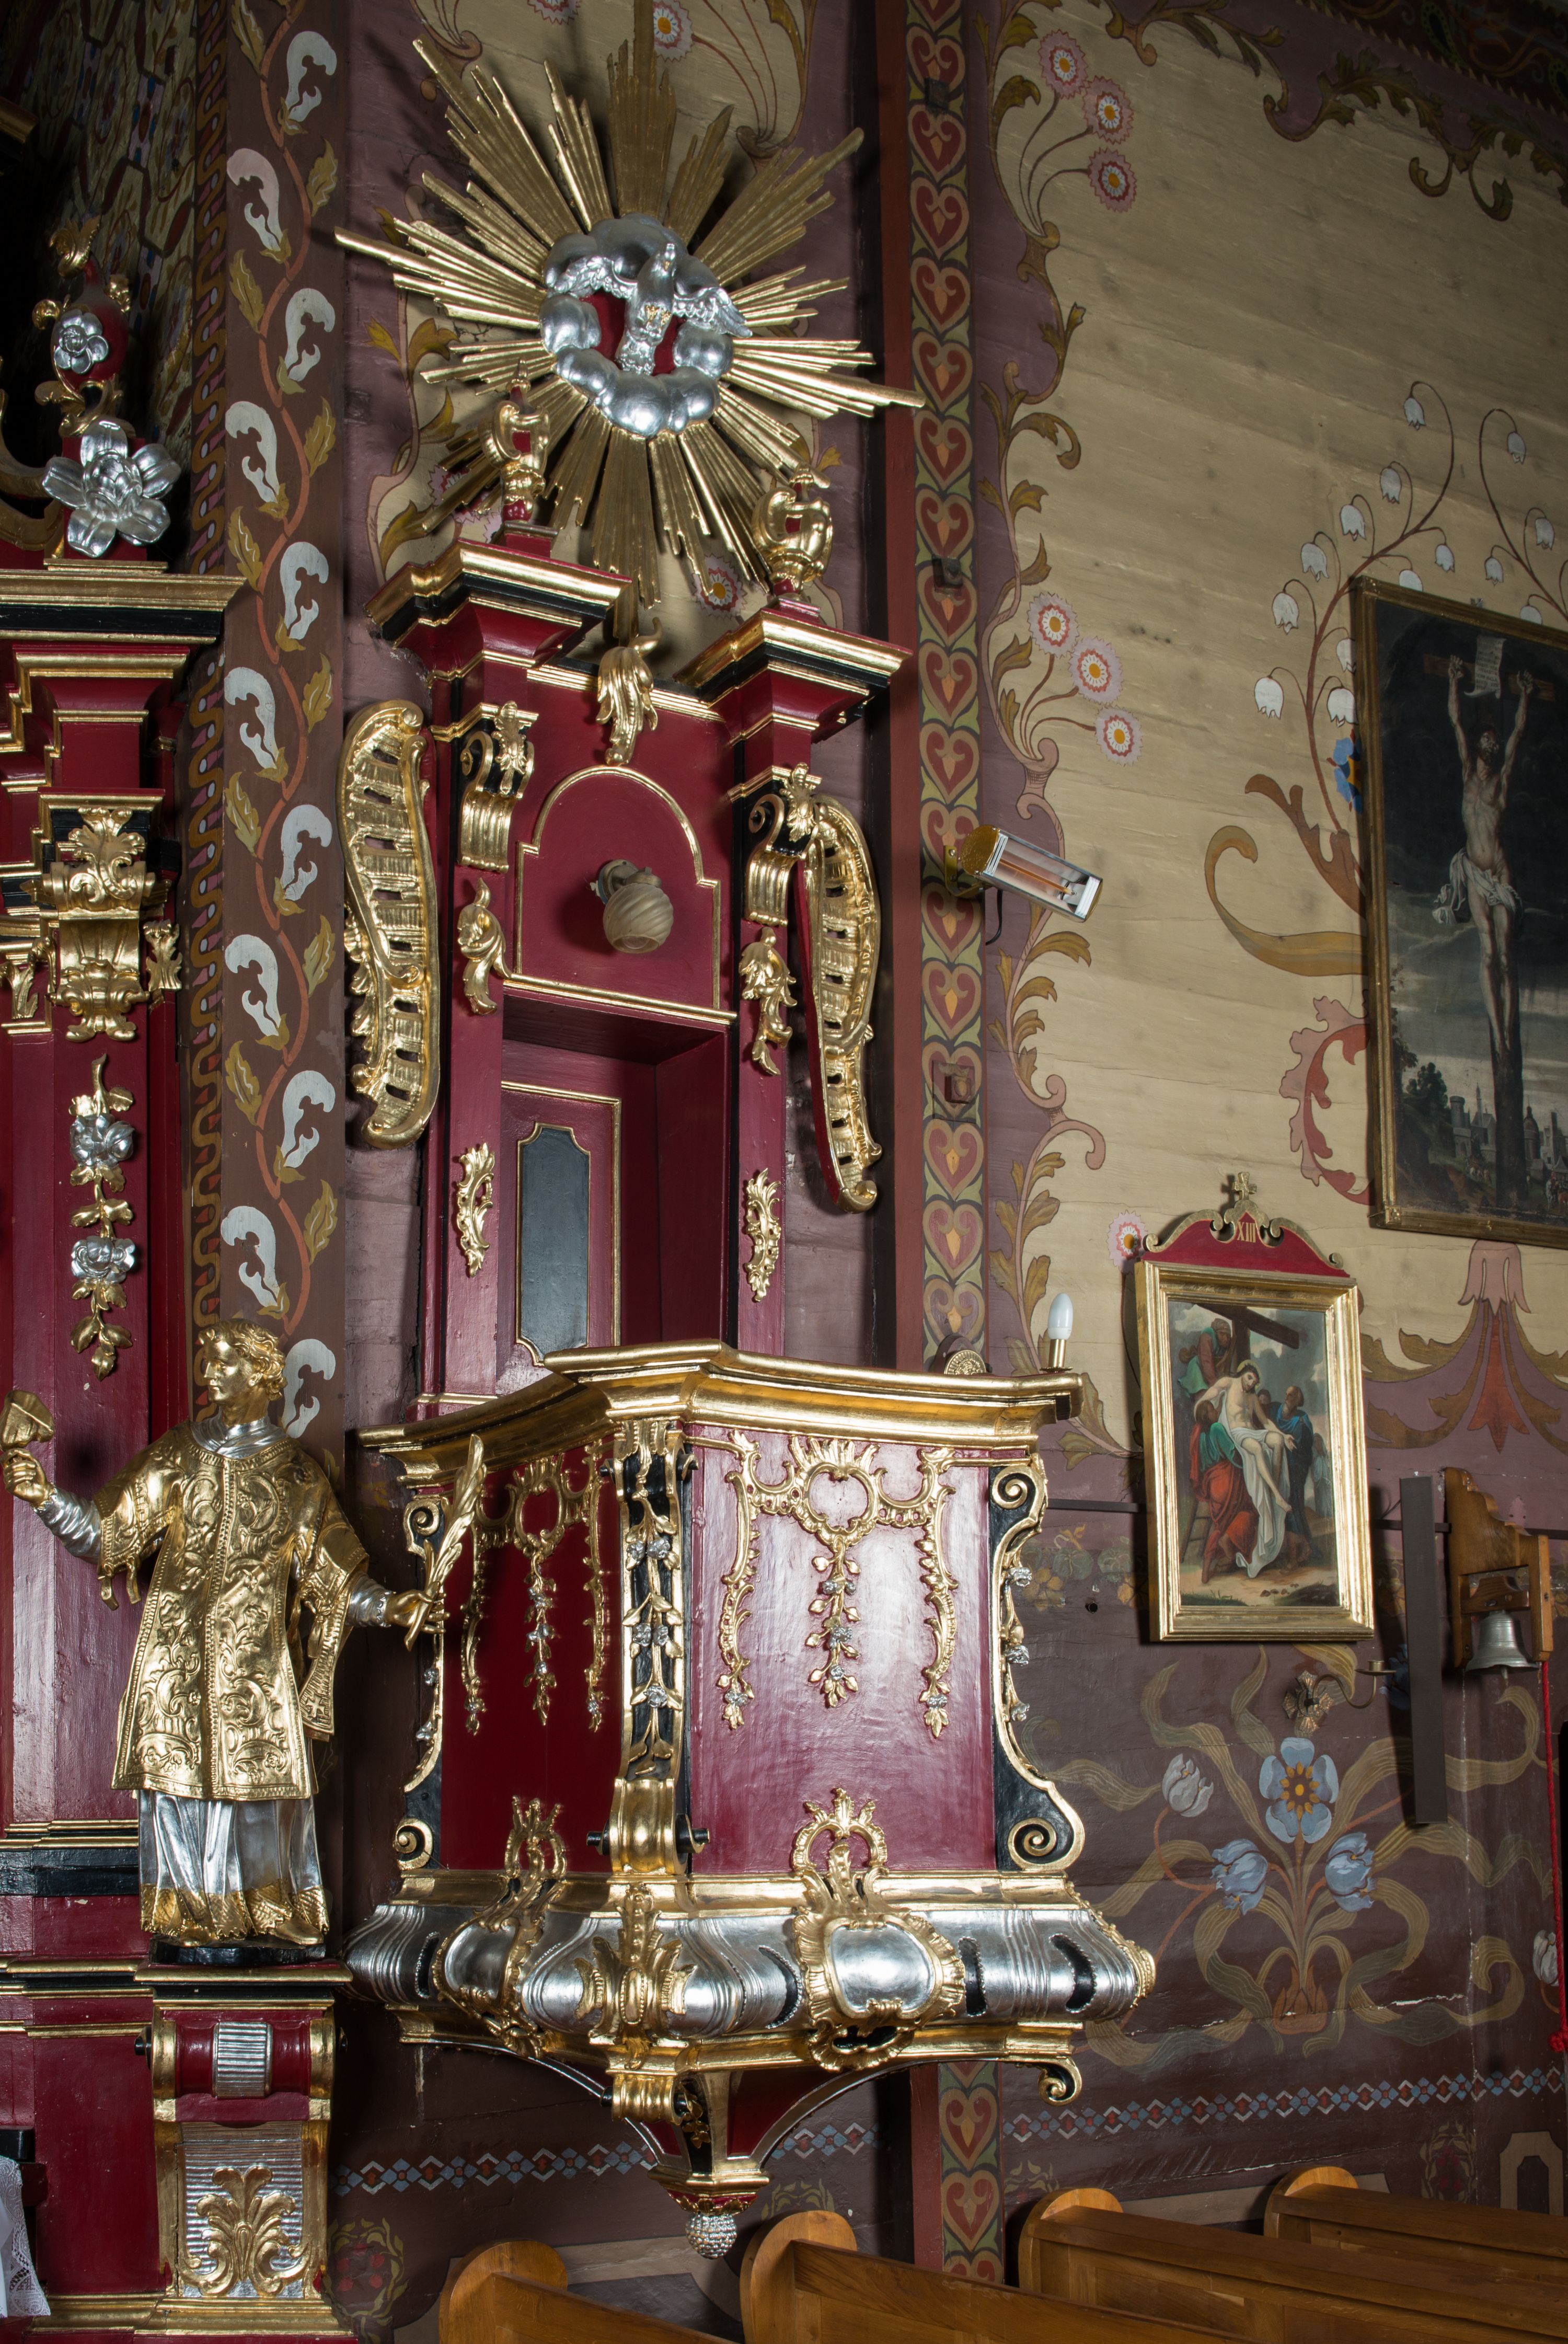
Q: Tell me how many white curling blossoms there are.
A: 11